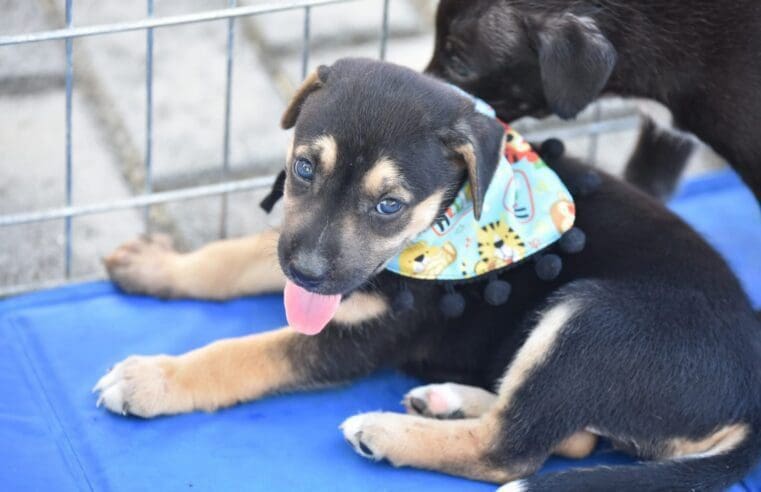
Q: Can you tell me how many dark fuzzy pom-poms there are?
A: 7